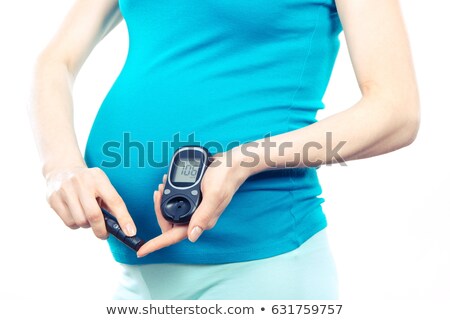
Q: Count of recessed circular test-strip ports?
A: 1